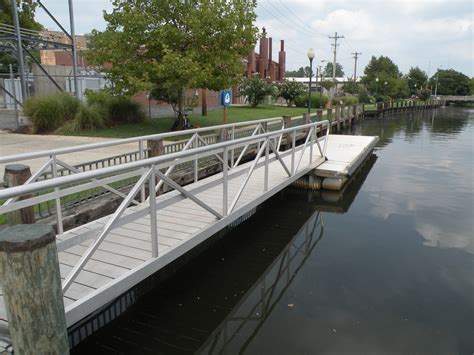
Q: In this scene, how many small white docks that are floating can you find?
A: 1